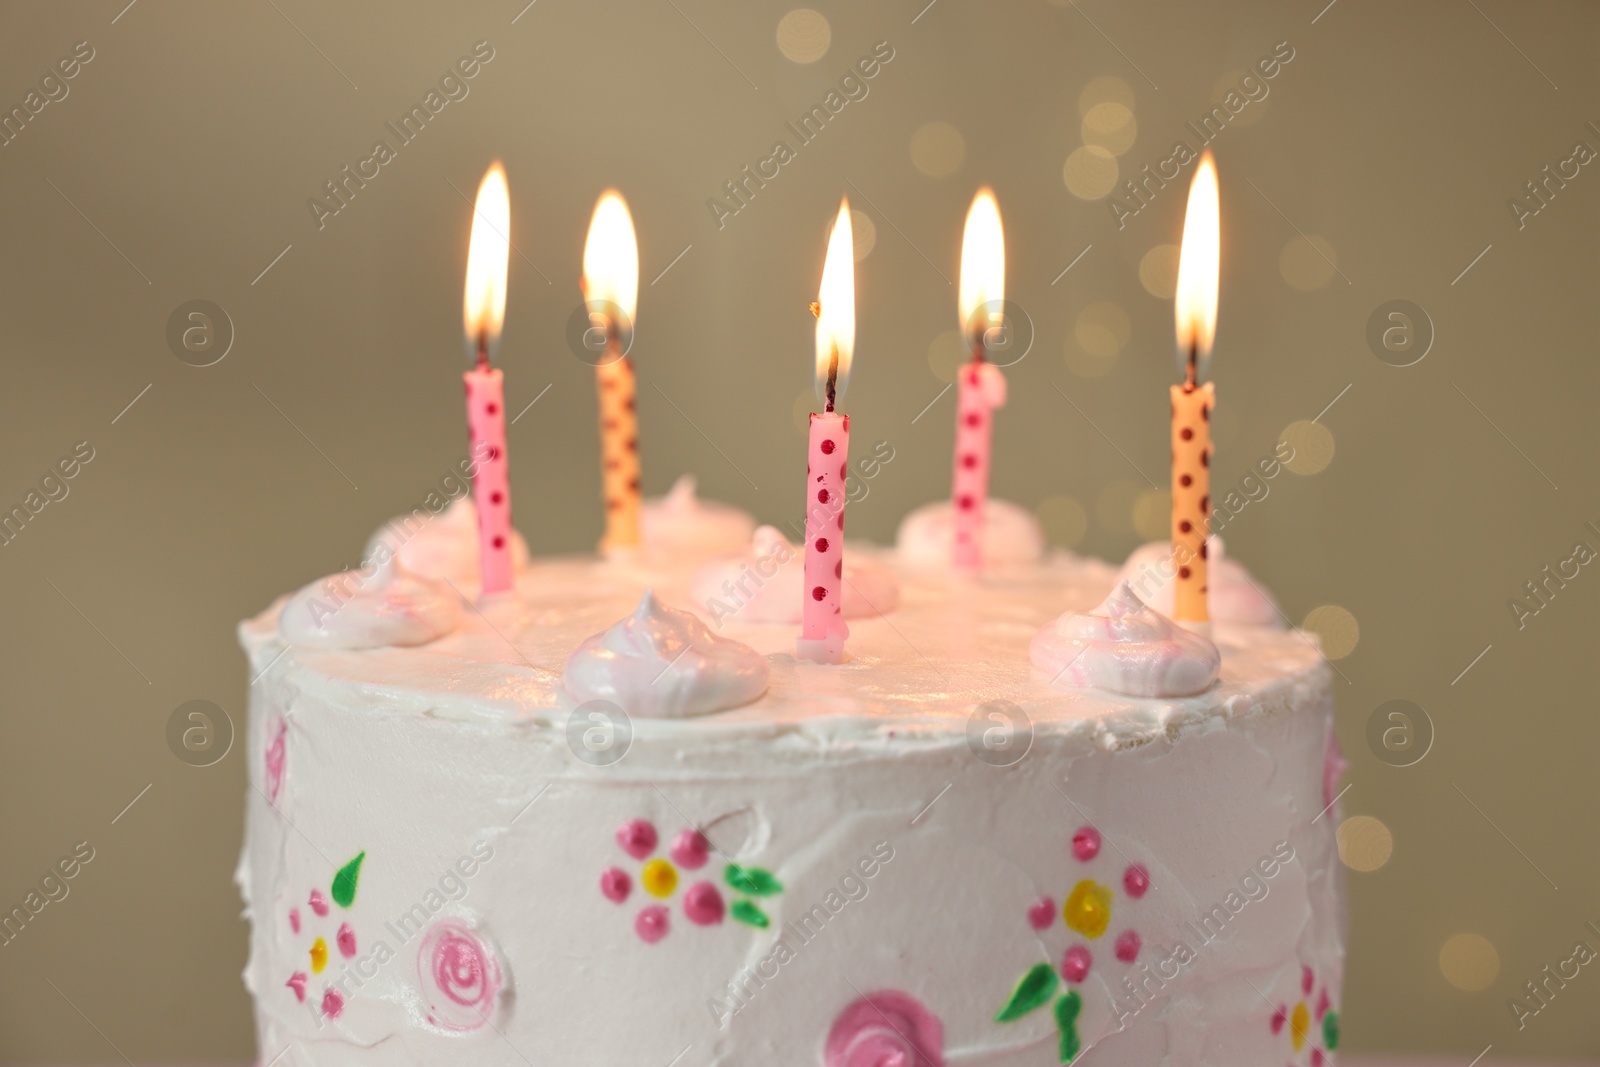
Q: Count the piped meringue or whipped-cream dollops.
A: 8